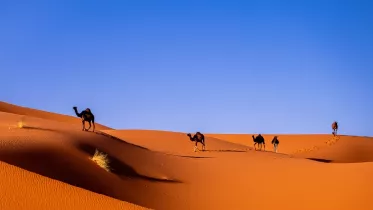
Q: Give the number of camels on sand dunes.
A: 5